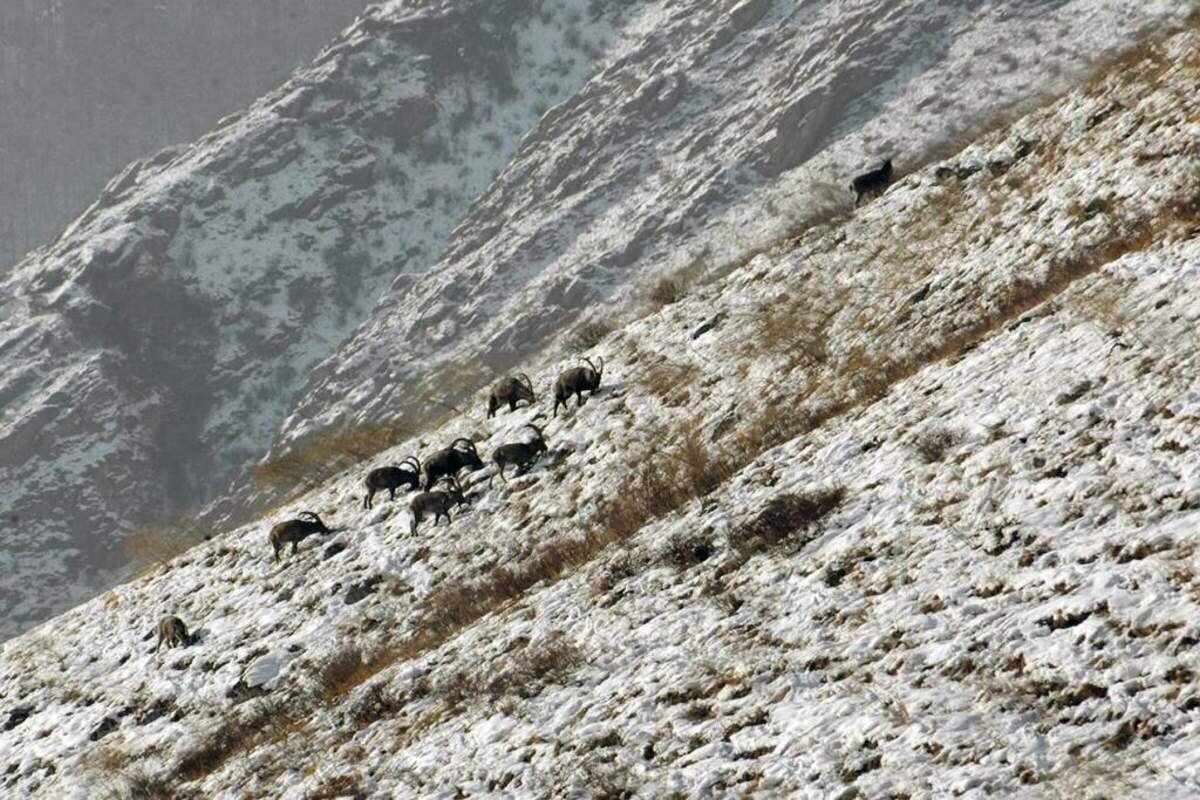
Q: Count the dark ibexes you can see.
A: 9